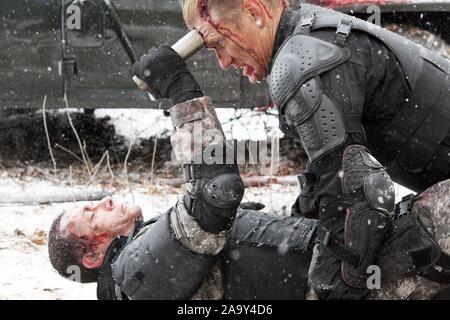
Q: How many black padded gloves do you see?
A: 1